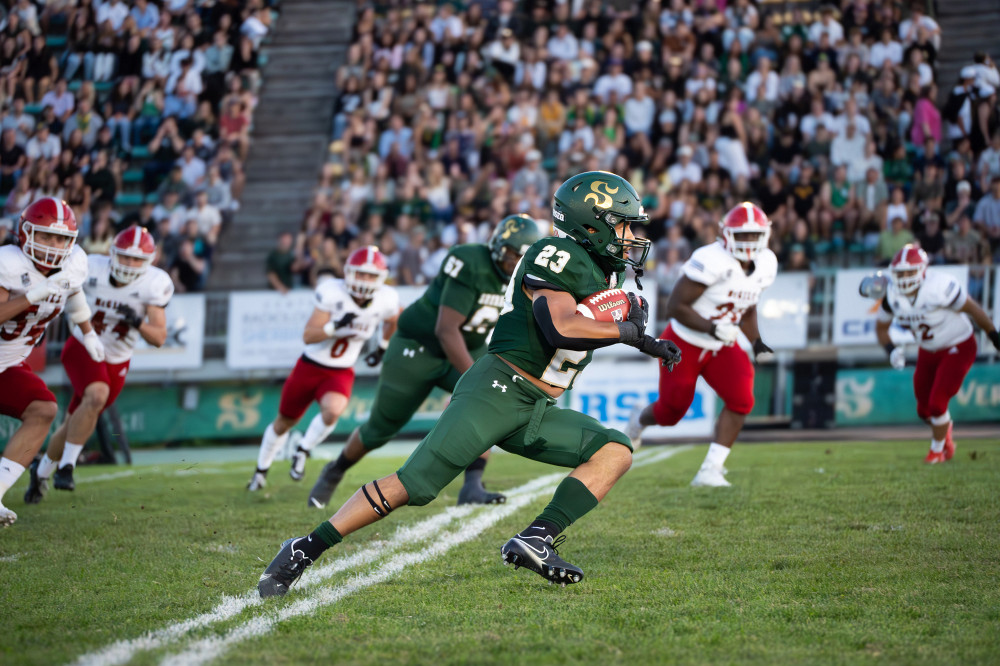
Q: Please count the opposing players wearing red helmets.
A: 5